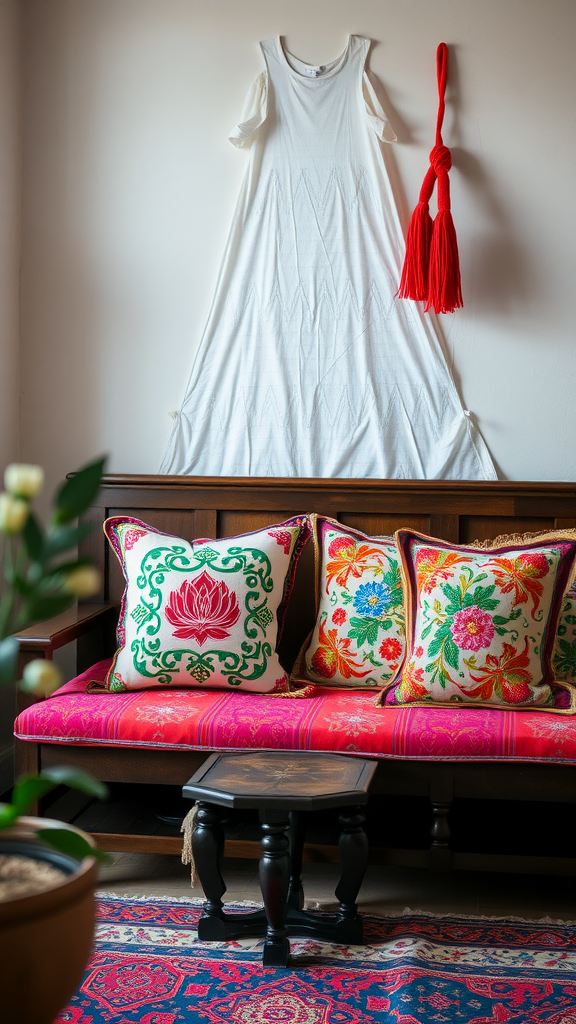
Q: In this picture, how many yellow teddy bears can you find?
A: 0